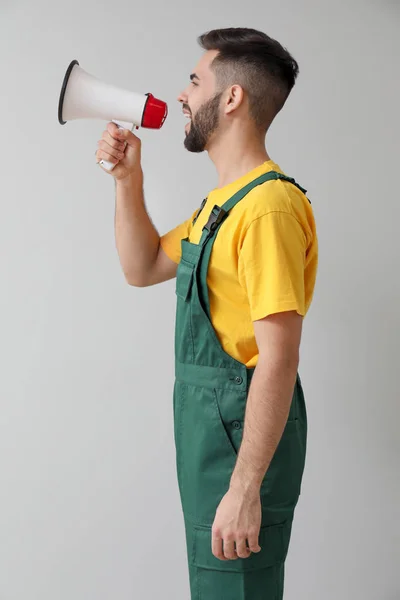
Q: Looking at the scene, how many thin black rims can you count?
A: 1